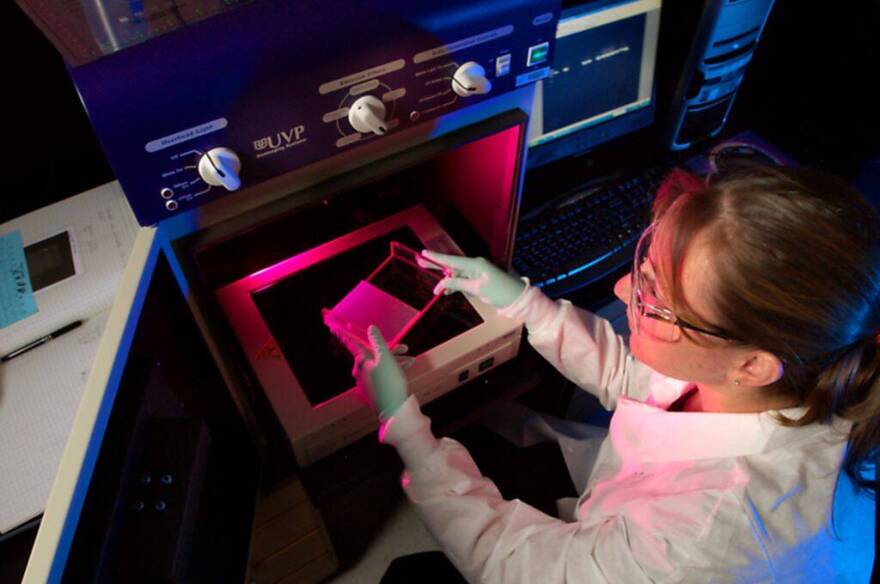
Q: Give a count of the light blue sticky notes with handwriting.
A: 1